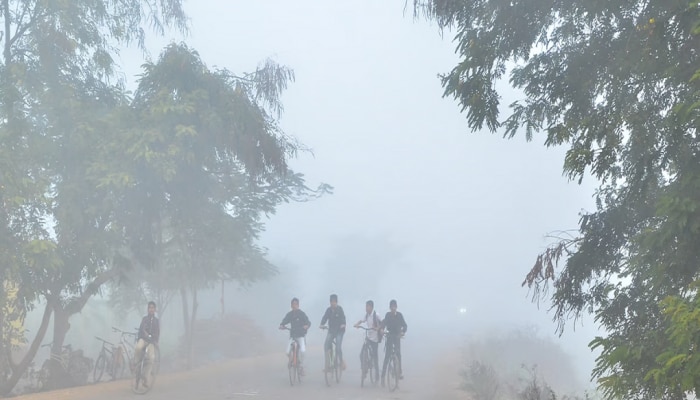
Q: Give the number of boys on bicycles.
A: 5